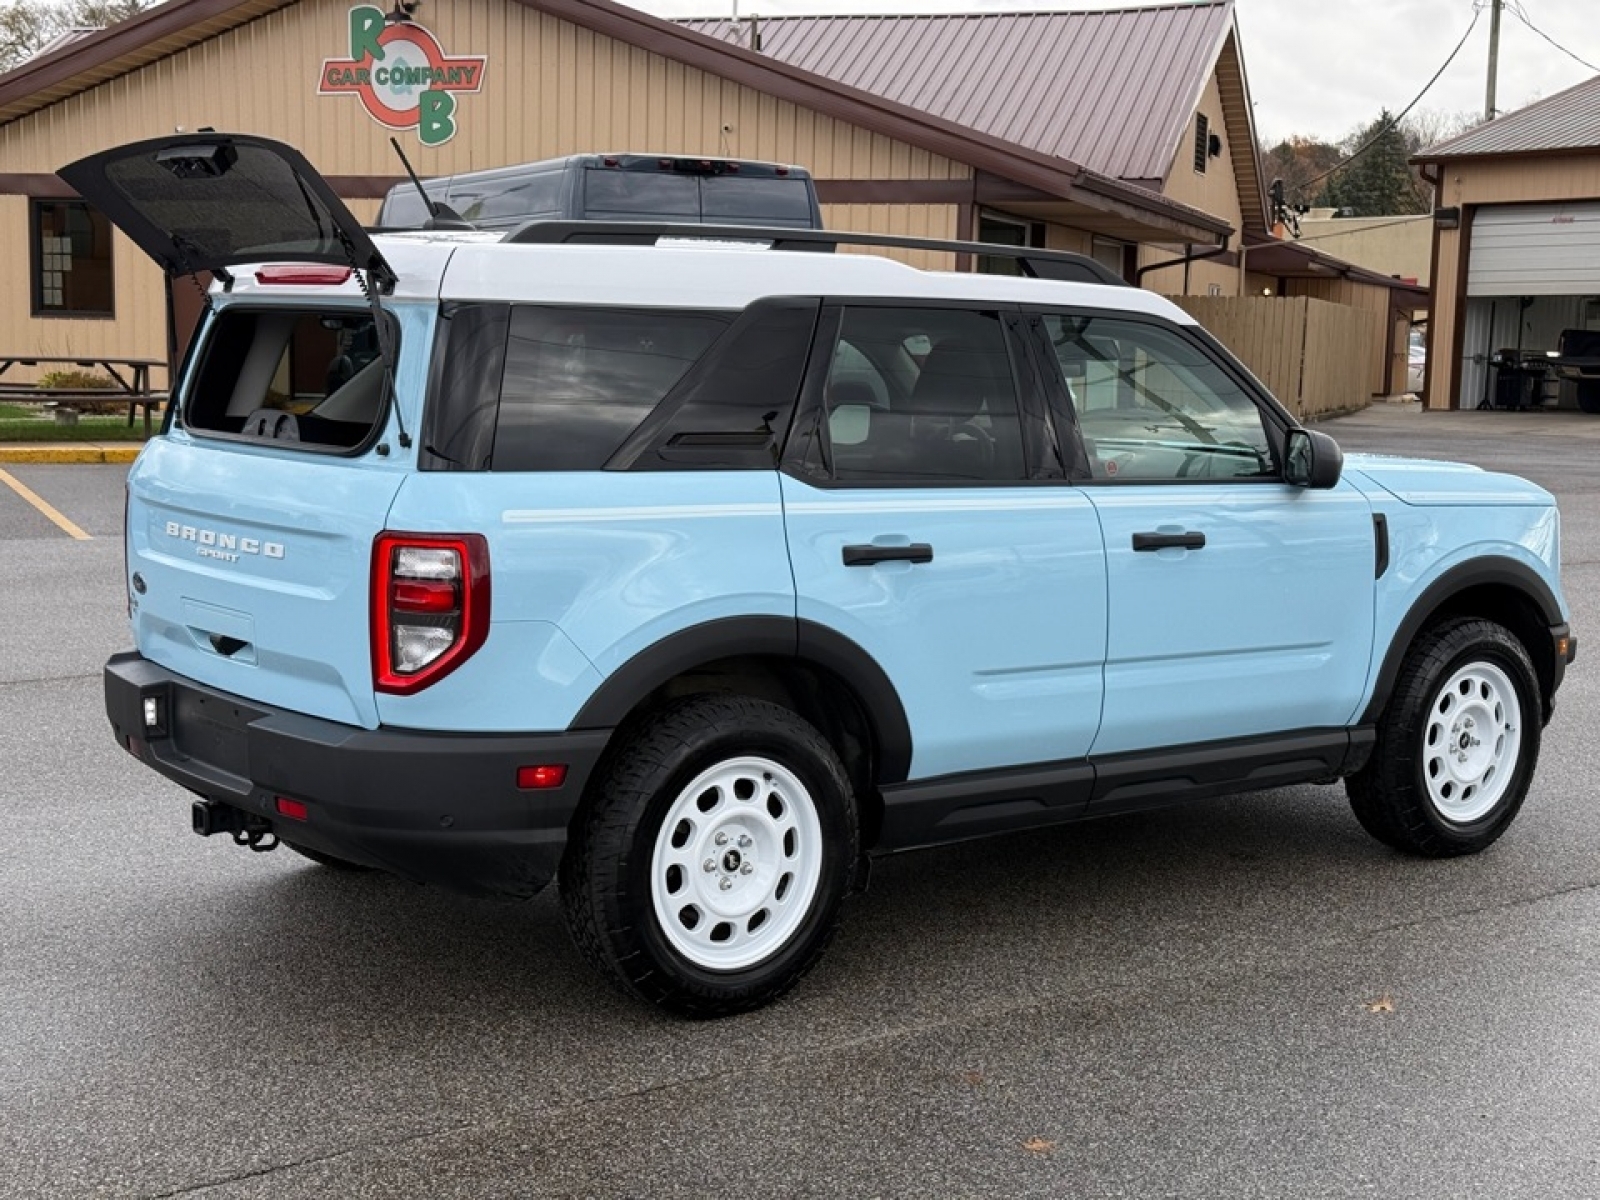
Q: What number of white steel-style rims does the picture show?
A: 2